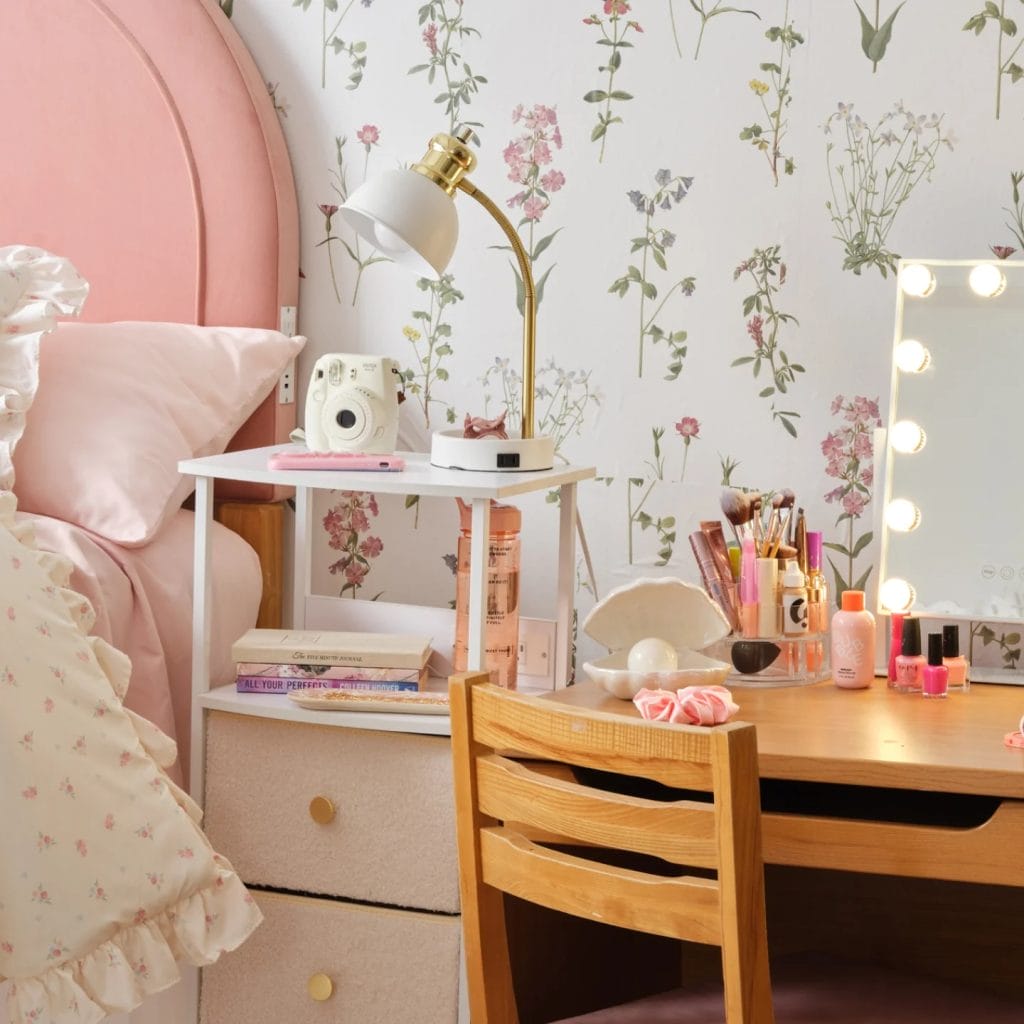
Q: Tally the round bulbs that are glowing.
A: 6